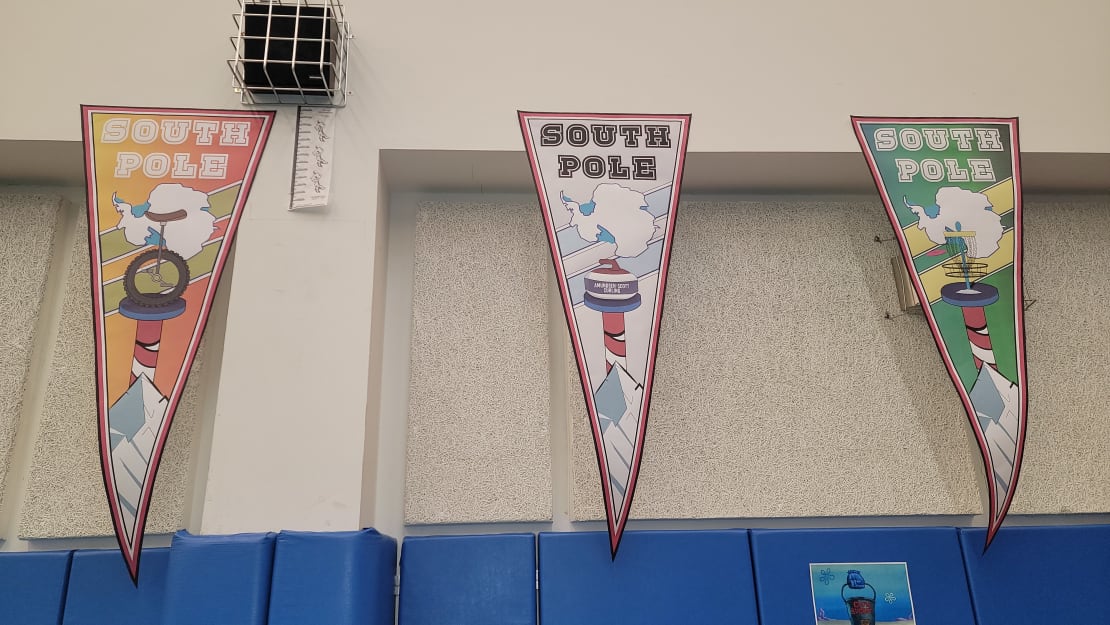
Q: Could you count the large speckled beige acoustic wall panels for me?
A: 5